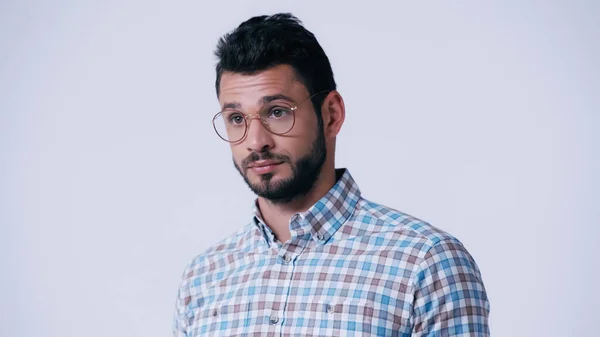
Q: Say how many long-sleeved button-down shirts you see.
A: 1